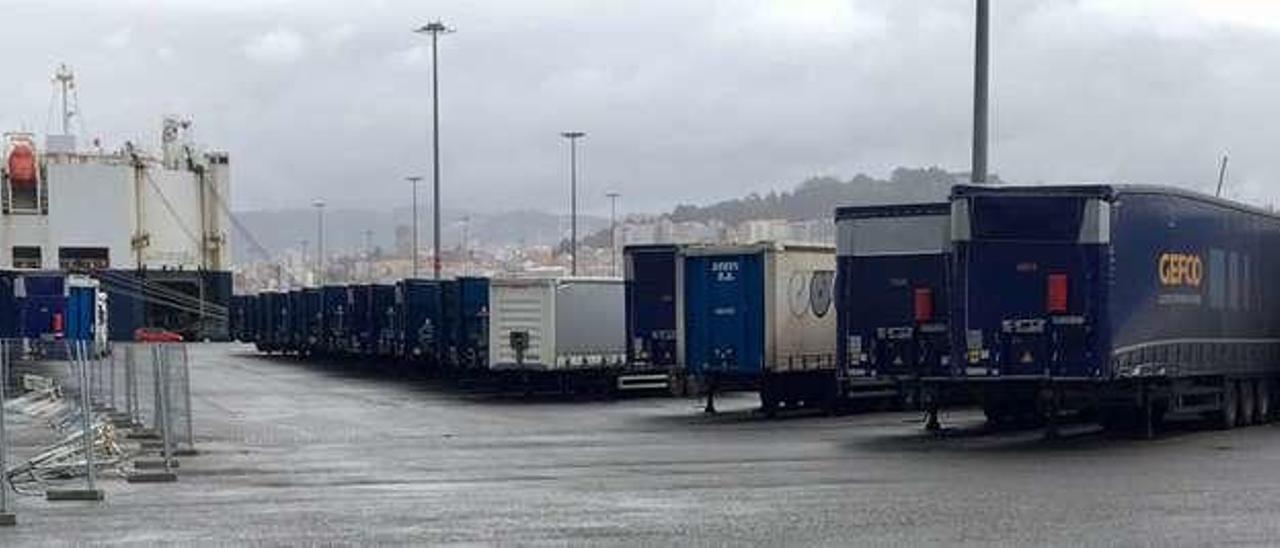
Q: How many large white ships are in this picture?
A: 1